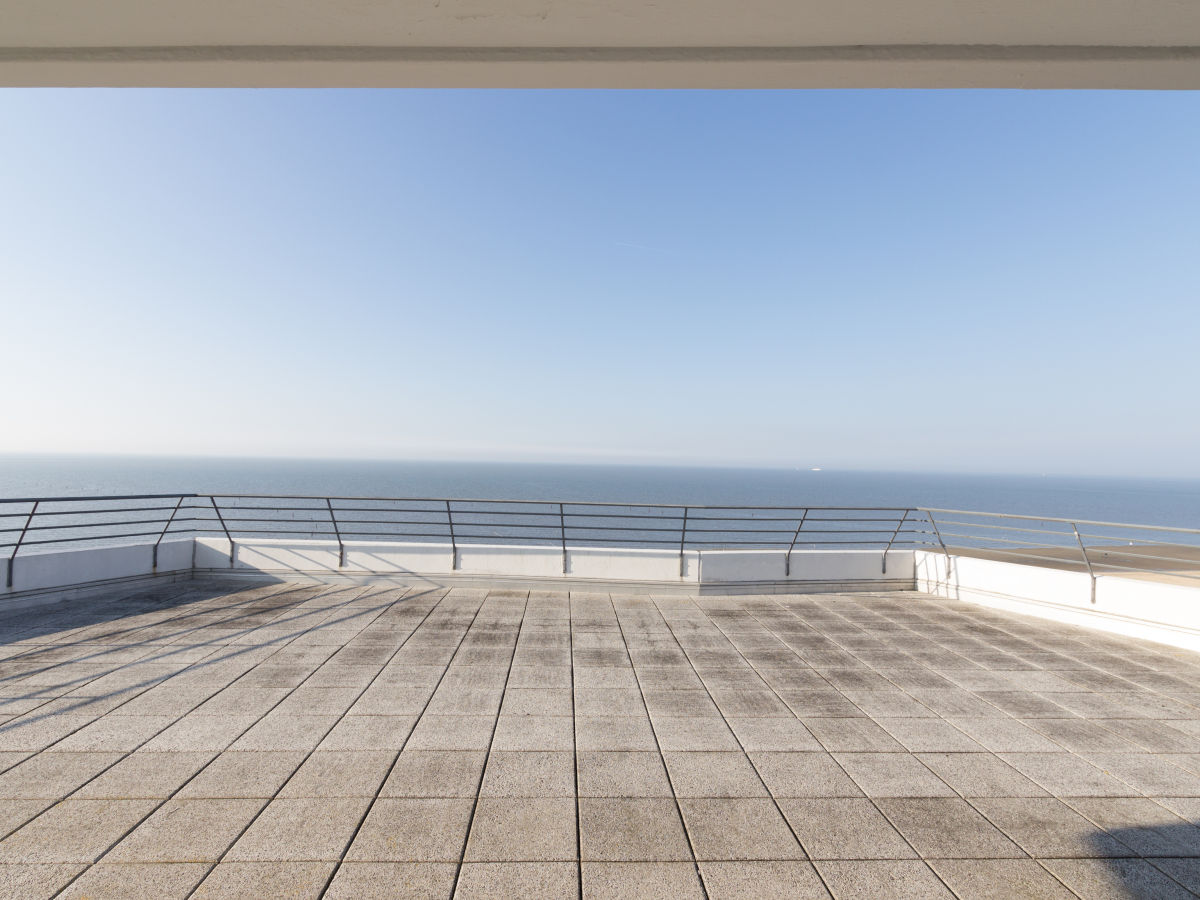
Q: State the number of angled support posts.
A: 11